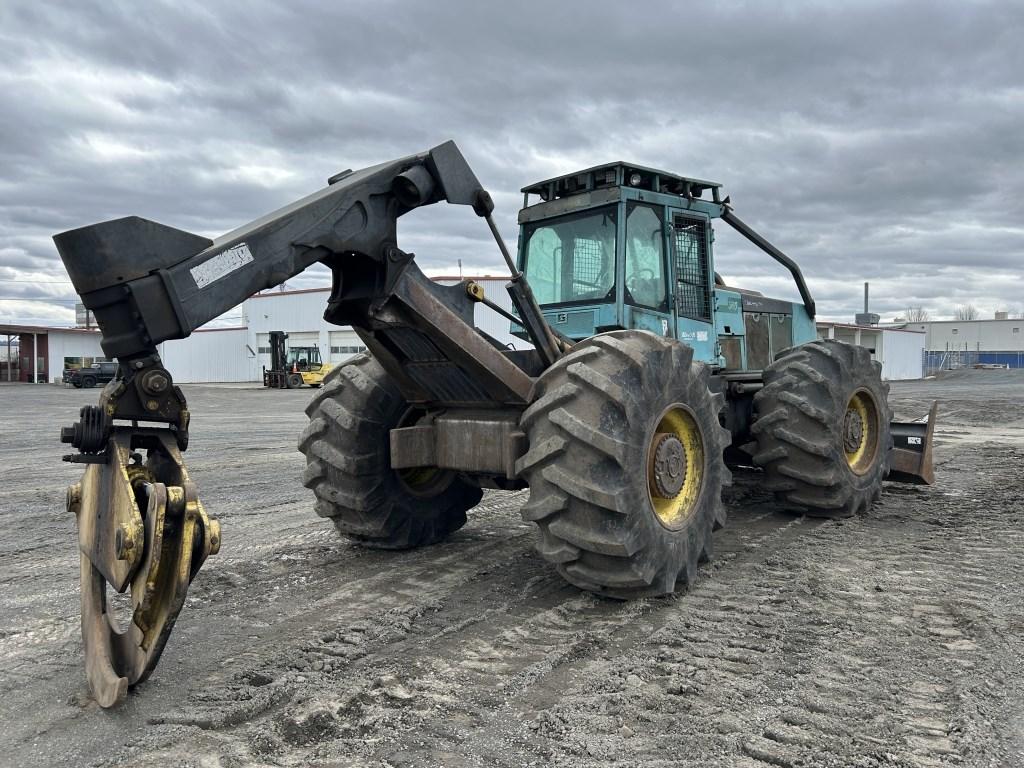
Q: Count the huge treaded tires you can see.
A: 3